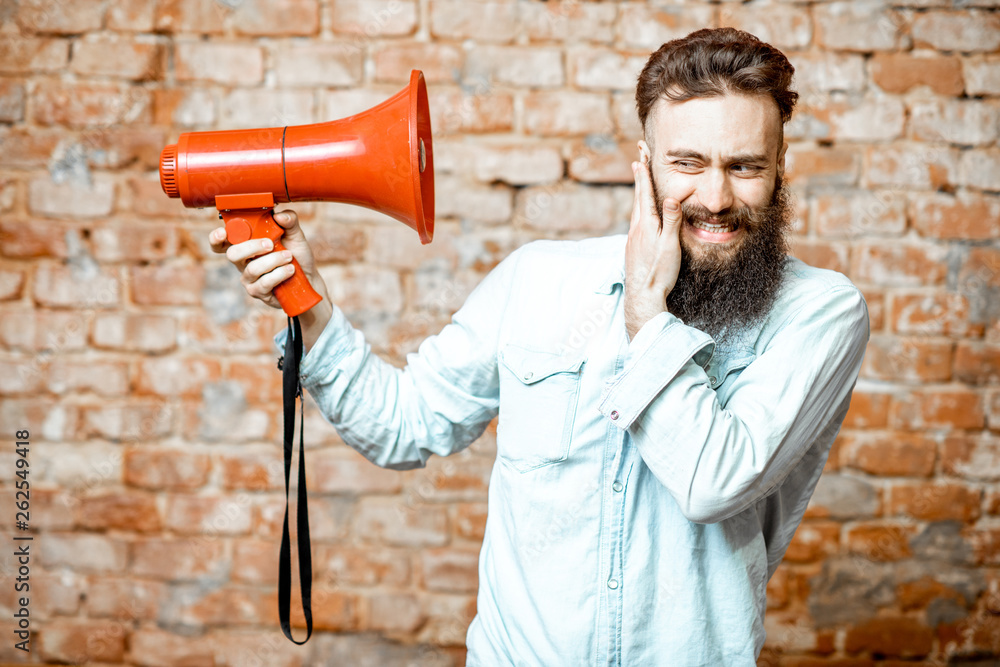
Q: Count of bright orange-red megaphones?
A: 1